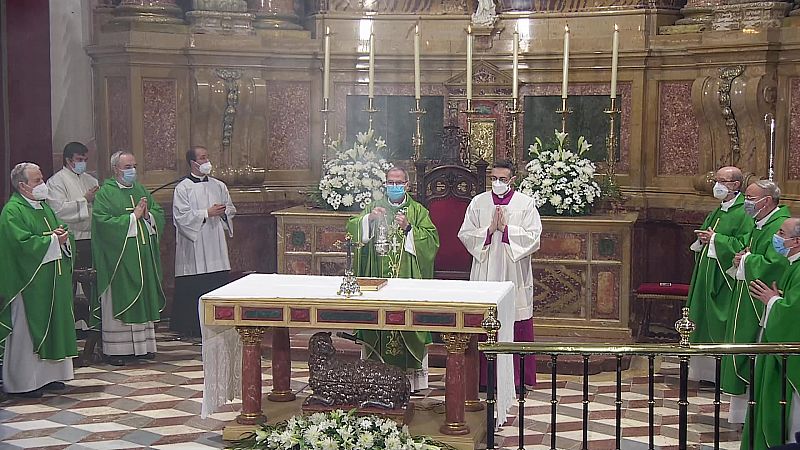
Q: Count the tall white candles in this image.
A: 7